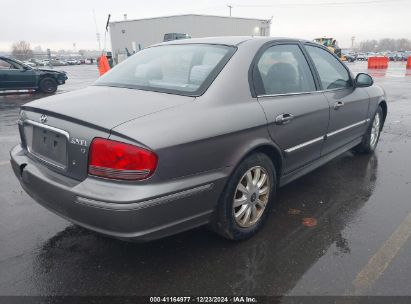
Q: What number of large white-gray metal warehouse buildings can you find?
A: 1